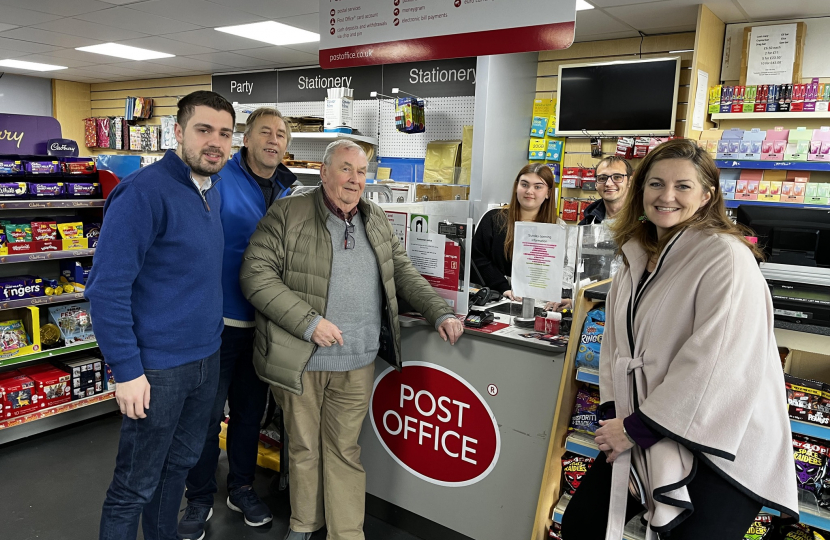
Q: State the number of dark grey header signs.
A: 3